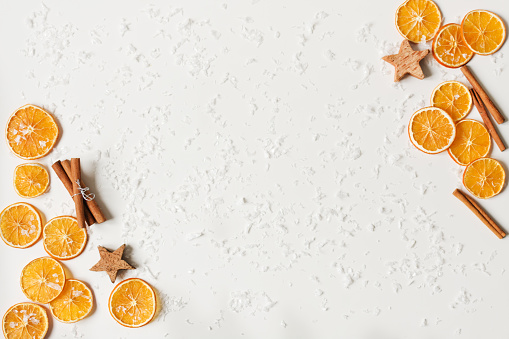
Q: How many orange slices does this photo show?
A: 15